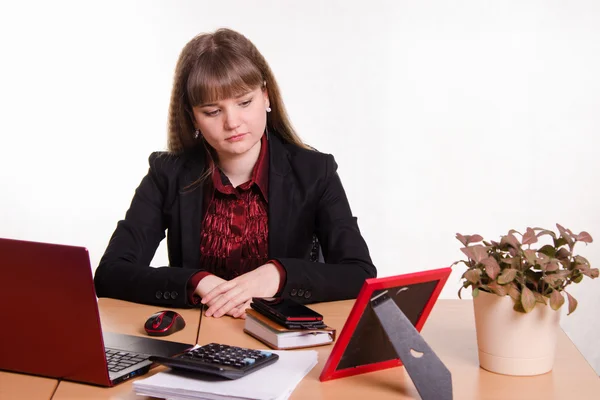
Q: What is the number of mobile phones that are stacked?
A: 2